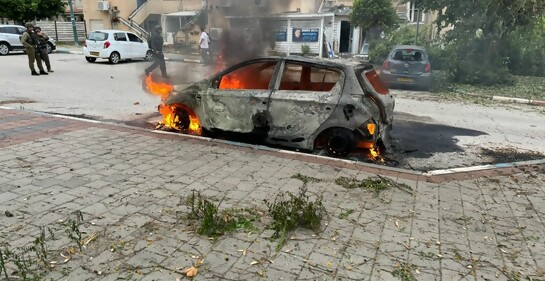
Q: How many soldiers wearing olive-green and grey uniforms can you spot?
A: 2